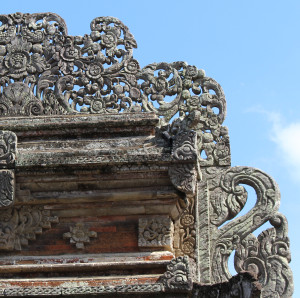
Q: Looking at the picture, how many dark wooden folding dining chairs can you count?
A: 0